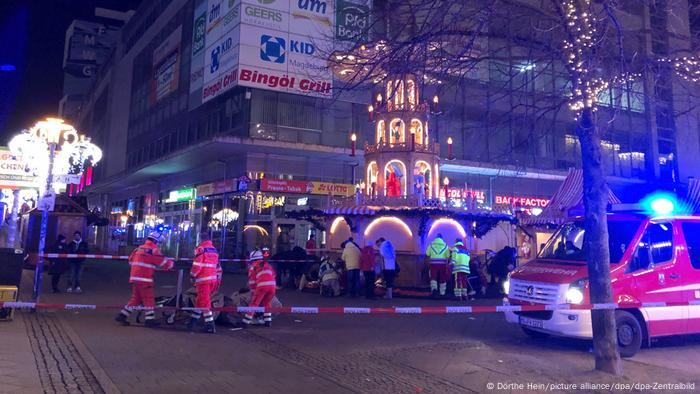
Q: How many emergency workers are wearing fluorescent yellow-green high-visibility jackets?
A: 2